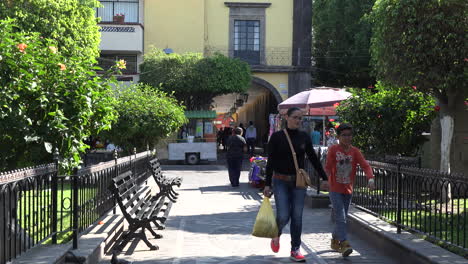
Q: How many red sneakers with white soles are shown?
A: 2